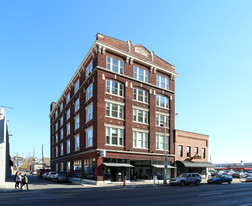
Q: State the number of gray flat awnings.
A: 2